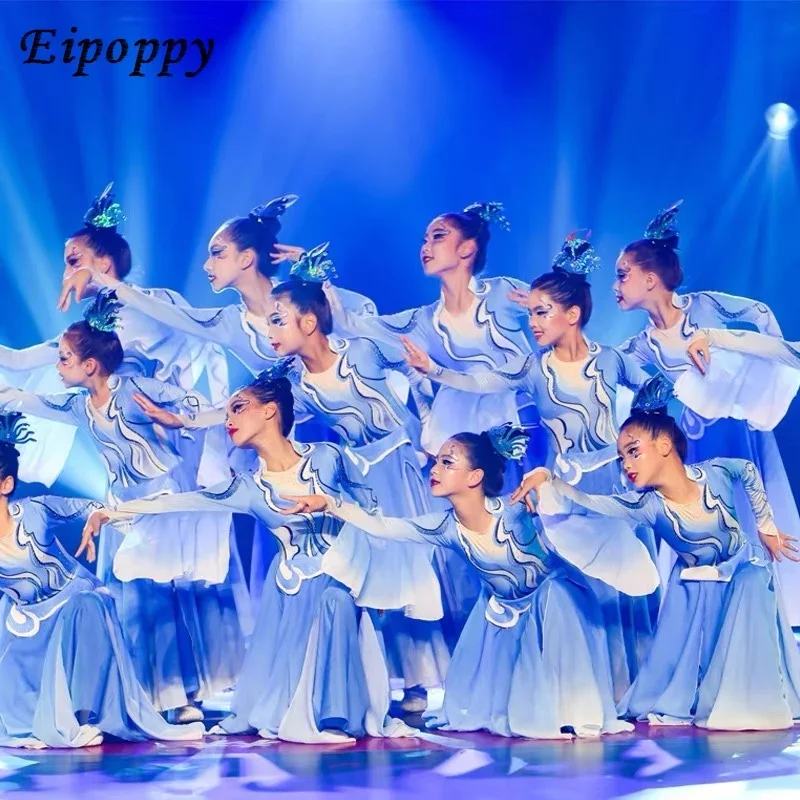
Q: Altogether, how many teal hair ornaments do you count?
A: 11